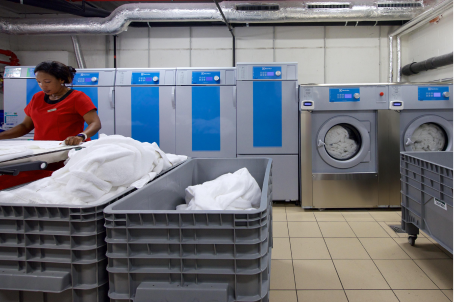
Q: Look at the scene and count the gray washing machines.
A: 2